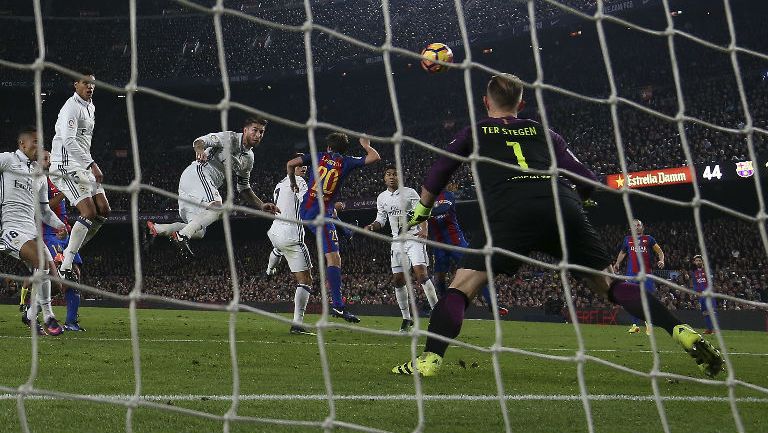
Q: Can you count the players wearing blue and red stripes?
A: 5